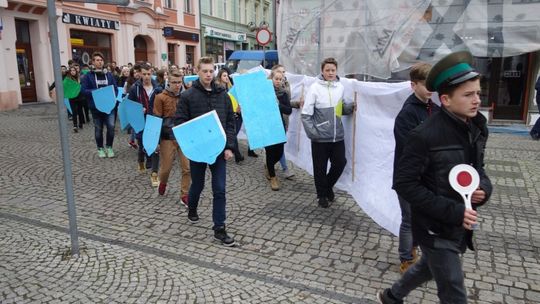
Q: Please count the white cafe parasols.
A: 0